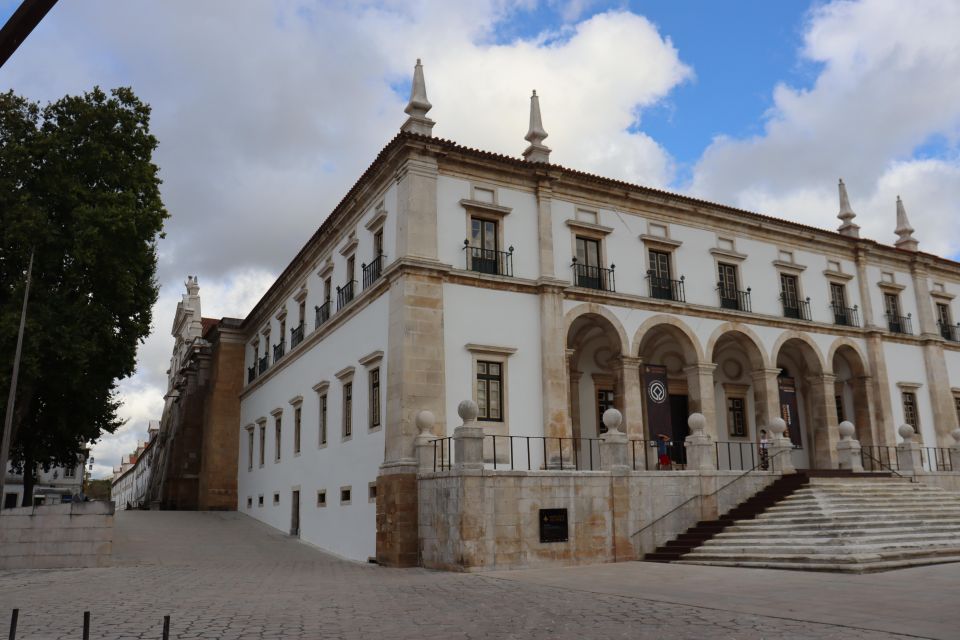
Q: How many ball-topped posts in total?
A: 8